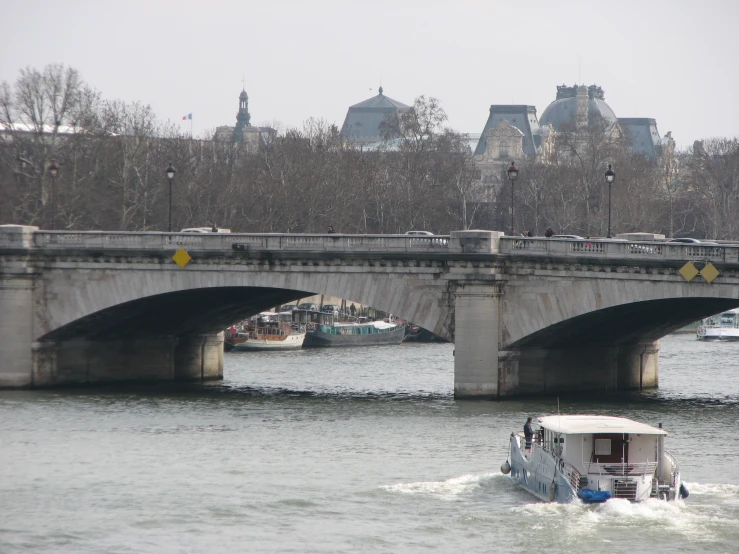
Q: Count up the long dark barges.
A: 1